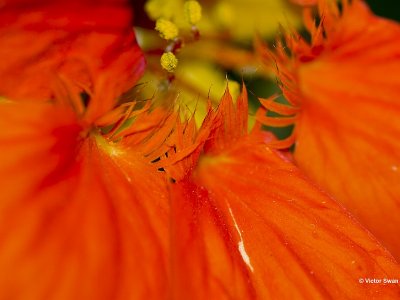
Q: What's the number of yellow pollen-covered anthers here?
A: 3